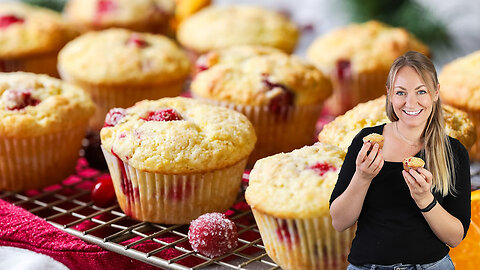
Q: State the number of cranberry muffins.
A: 13